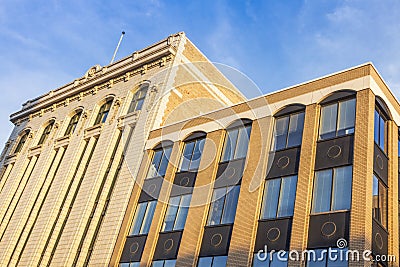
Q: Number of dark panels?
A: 12